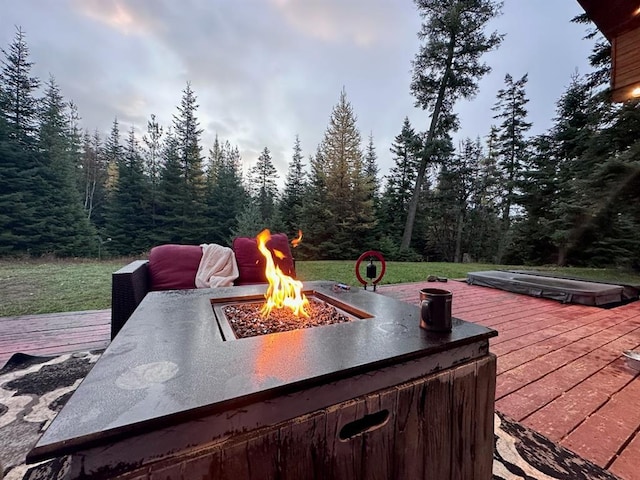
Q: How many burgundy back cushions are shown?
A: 2